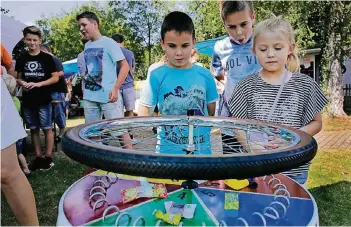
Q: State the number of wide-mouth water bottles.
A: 0